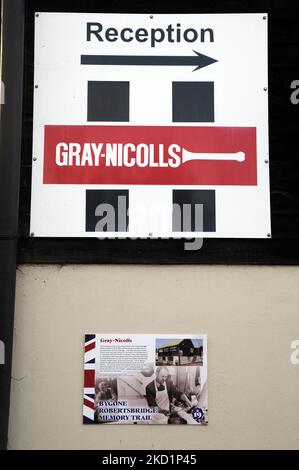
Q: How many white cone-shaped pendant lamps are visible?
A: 0